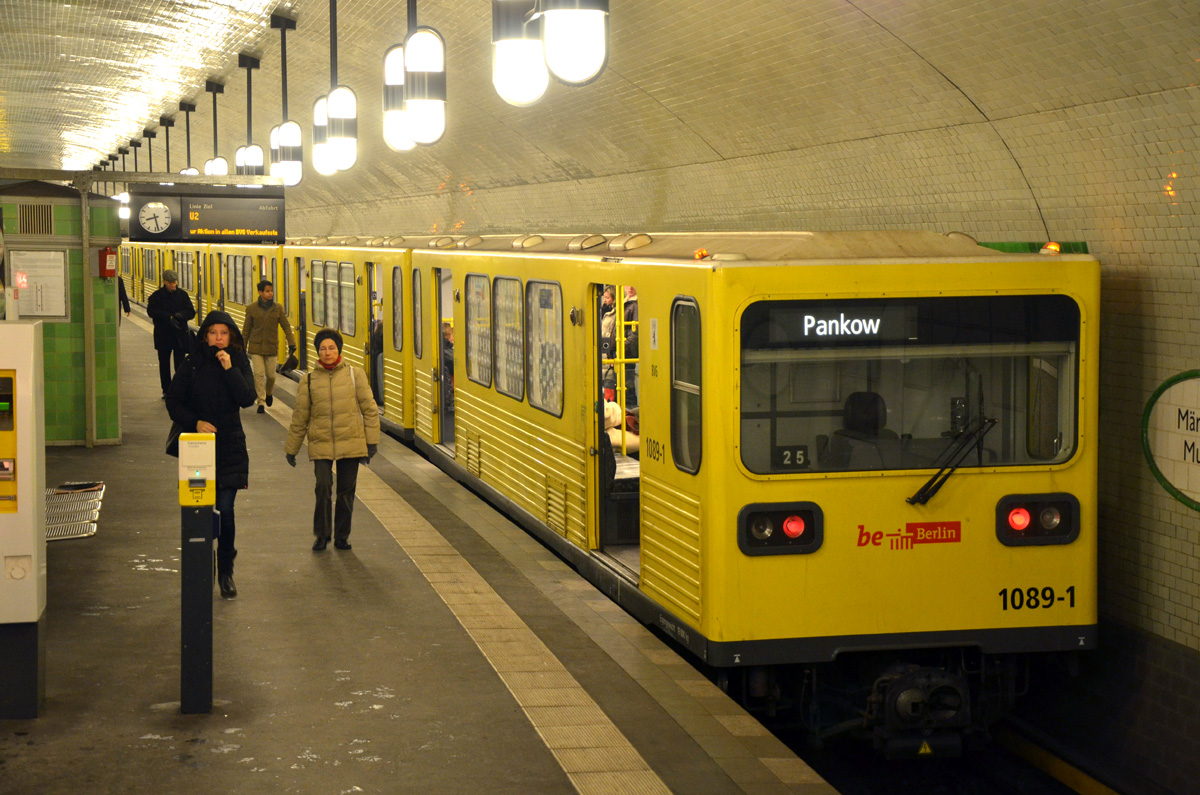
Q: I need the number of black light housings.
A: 2